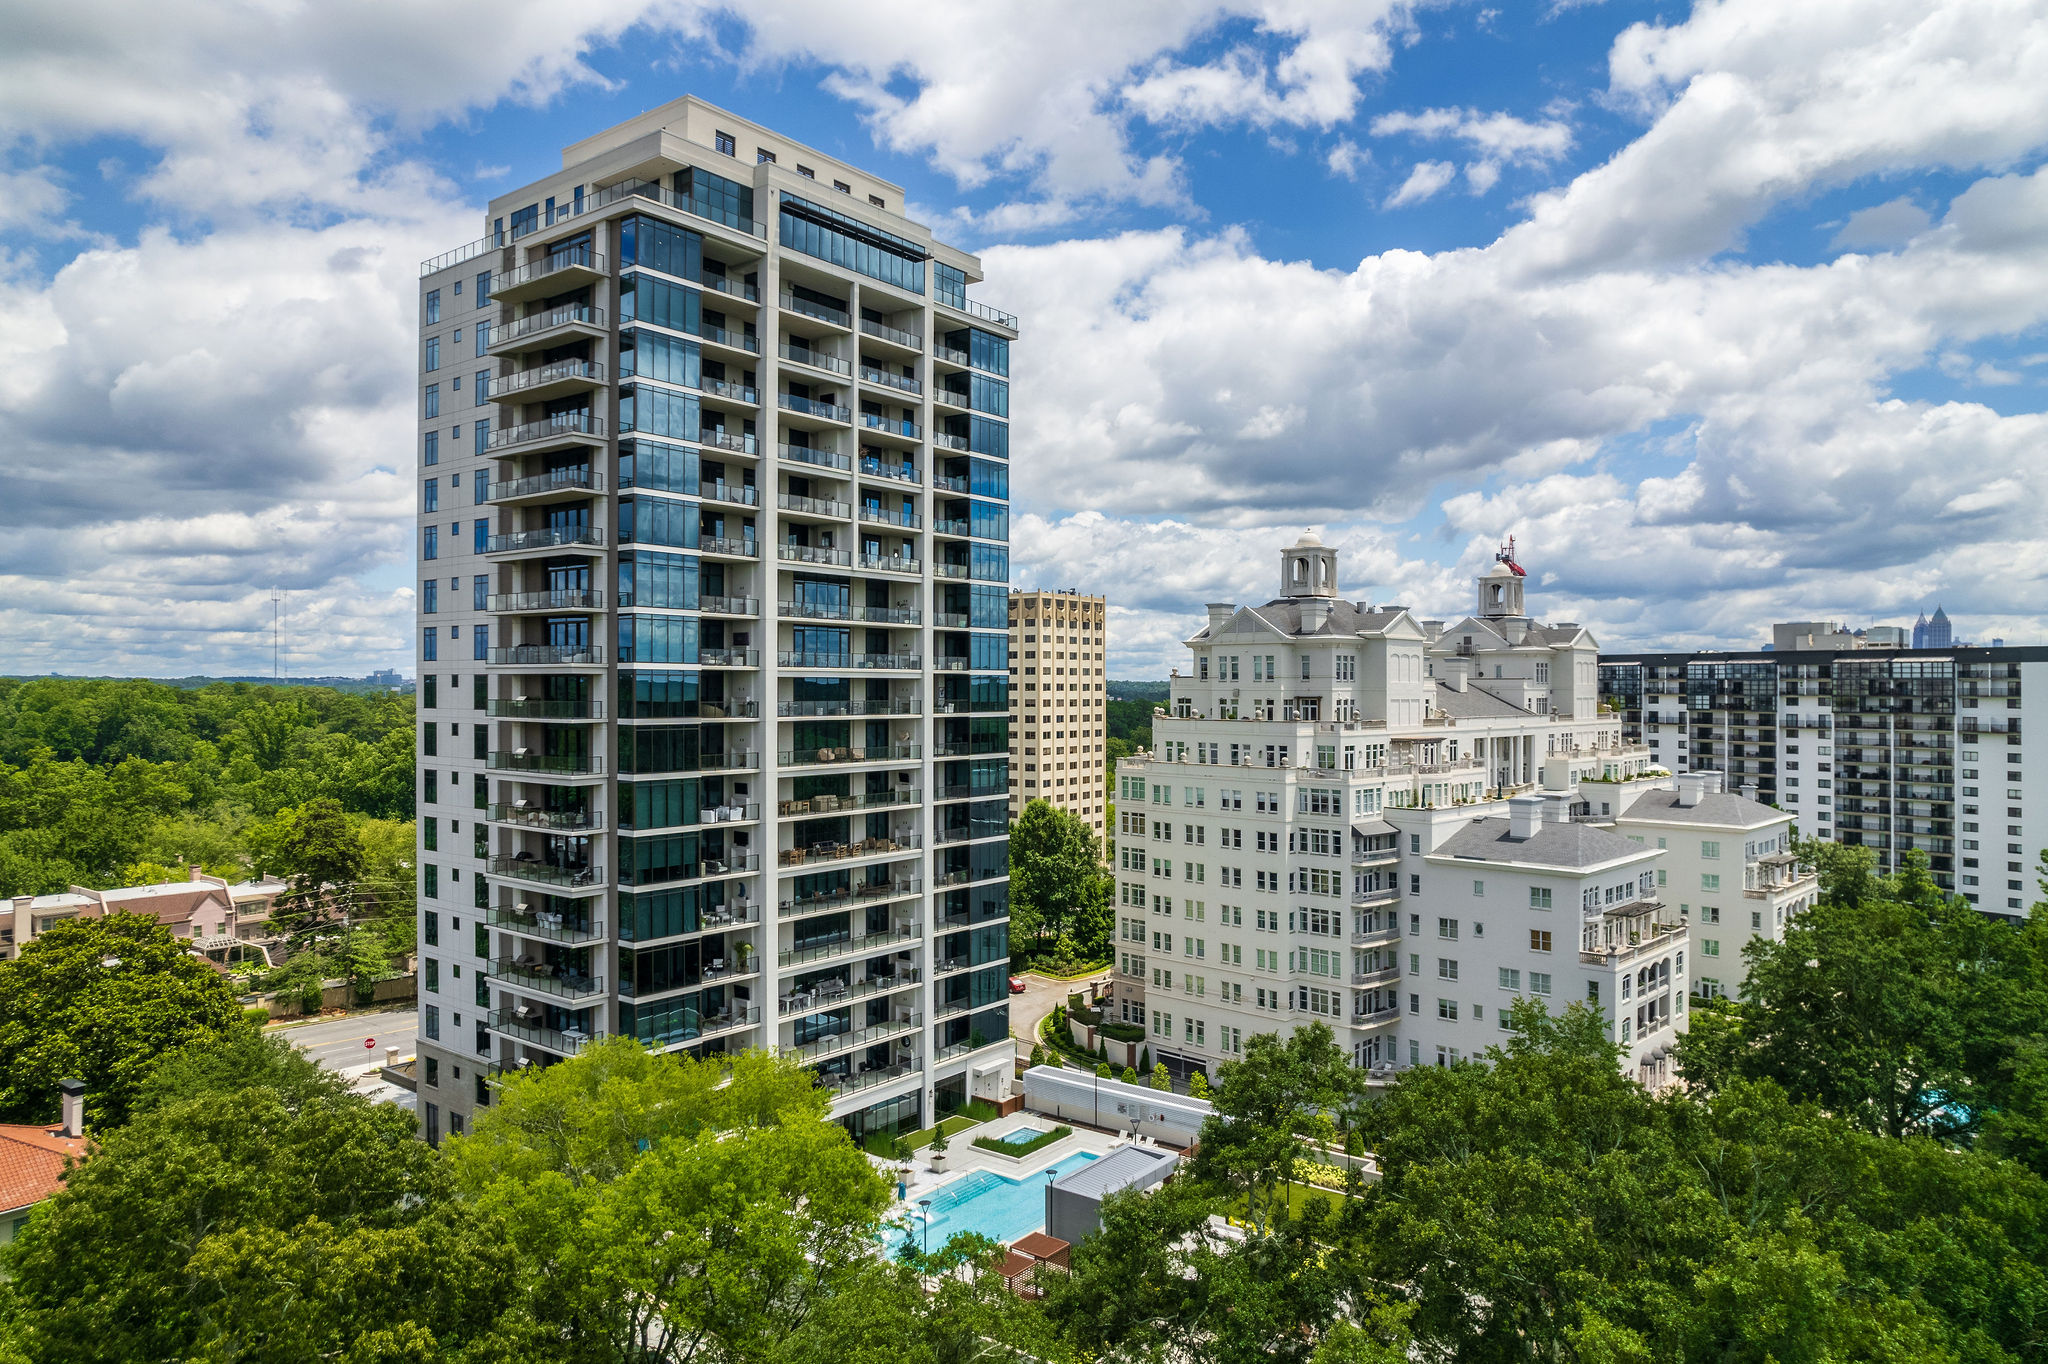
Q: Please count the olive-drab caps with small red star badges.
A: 0